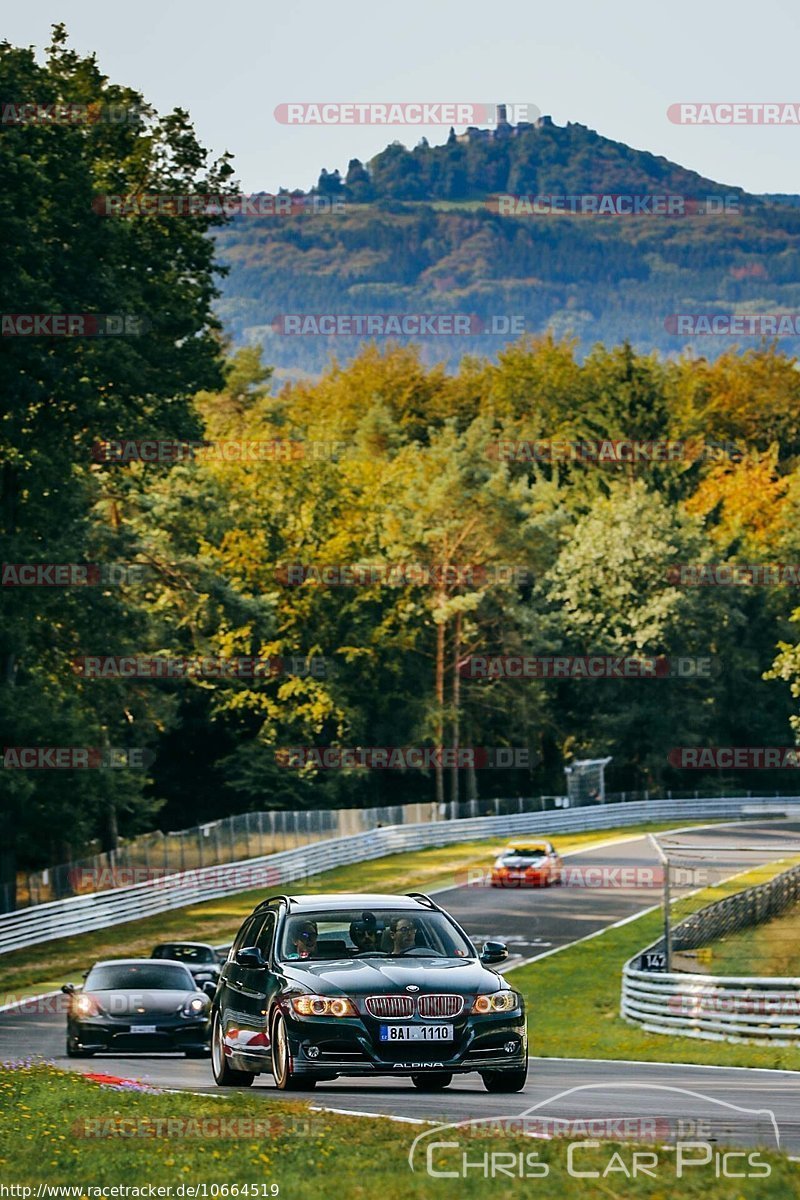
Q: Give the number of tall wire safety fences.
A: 2